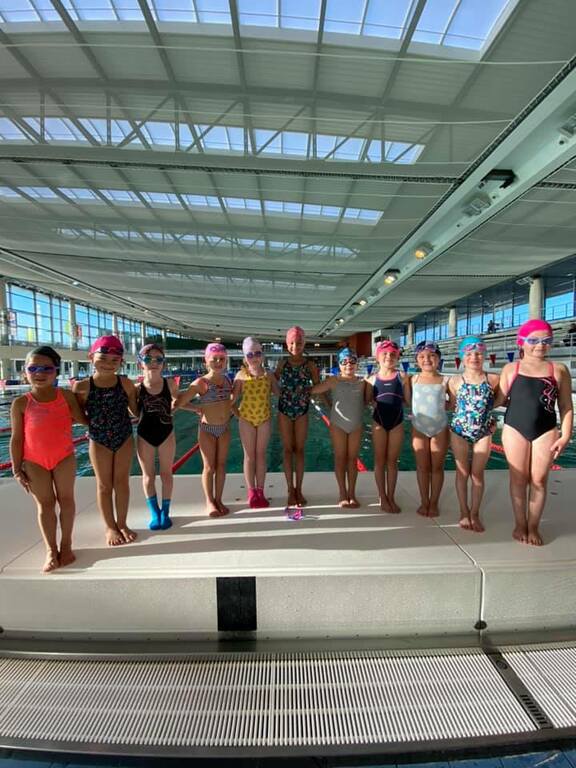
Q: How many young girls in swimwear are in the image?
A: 11